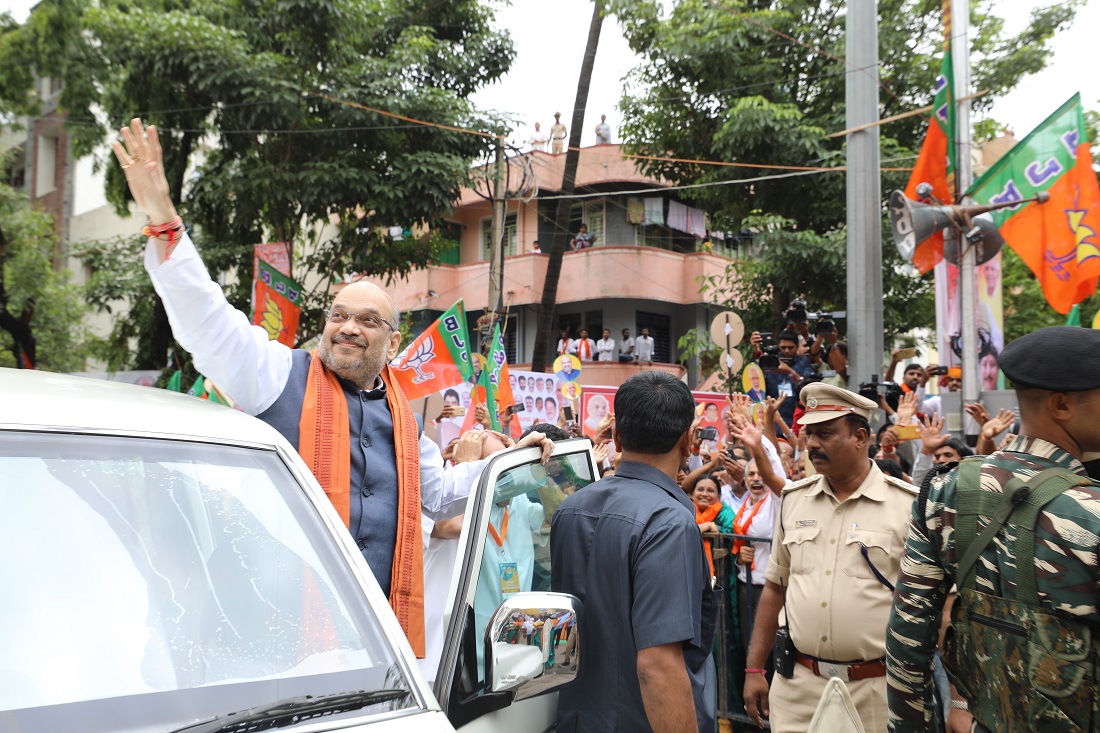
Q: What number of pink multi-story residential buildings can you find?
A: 1